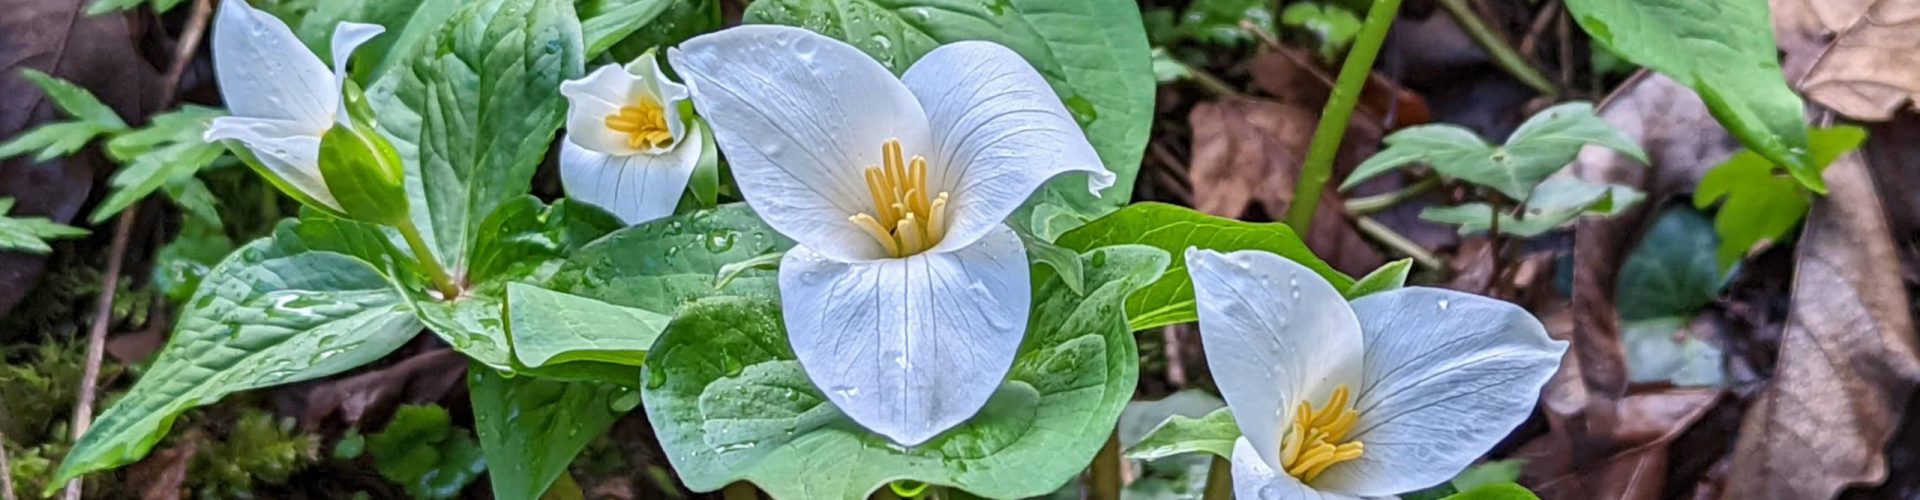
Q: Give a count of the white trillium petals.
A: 12